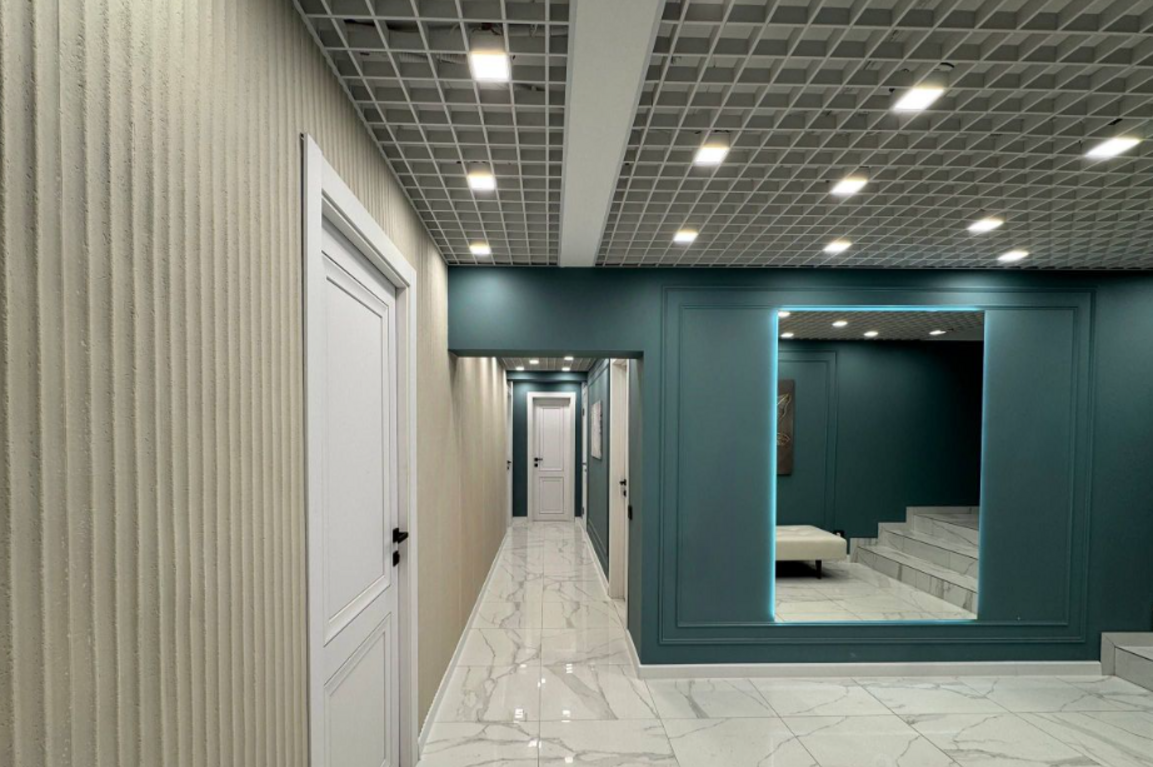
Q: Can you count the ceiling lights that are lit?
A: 15